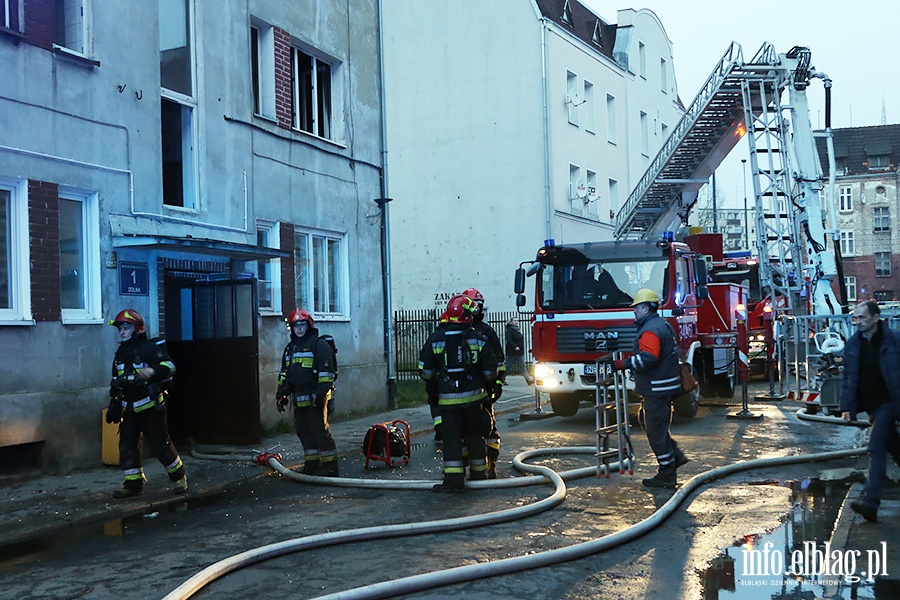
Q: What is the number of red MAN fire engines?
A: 1